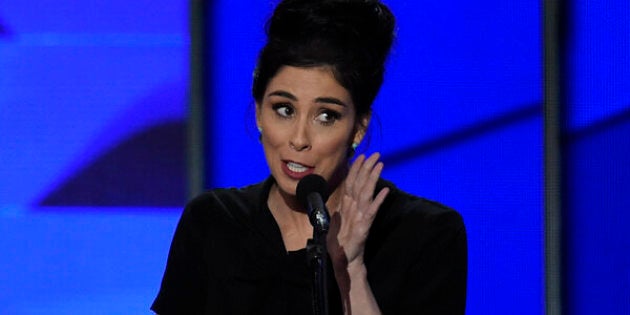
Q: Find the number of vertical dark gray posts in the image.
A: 2